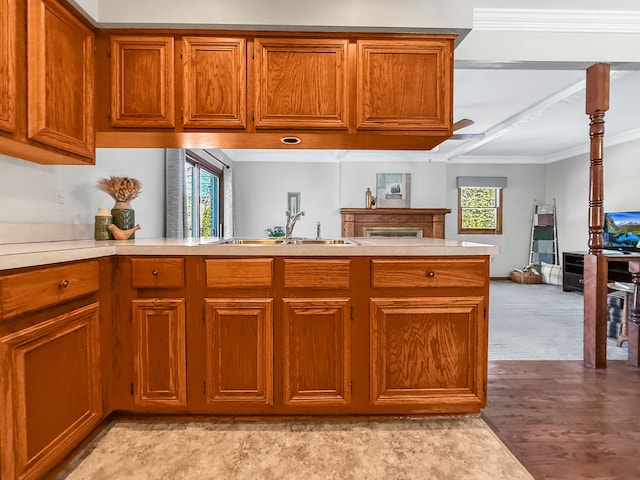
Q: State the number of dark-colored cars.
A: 0